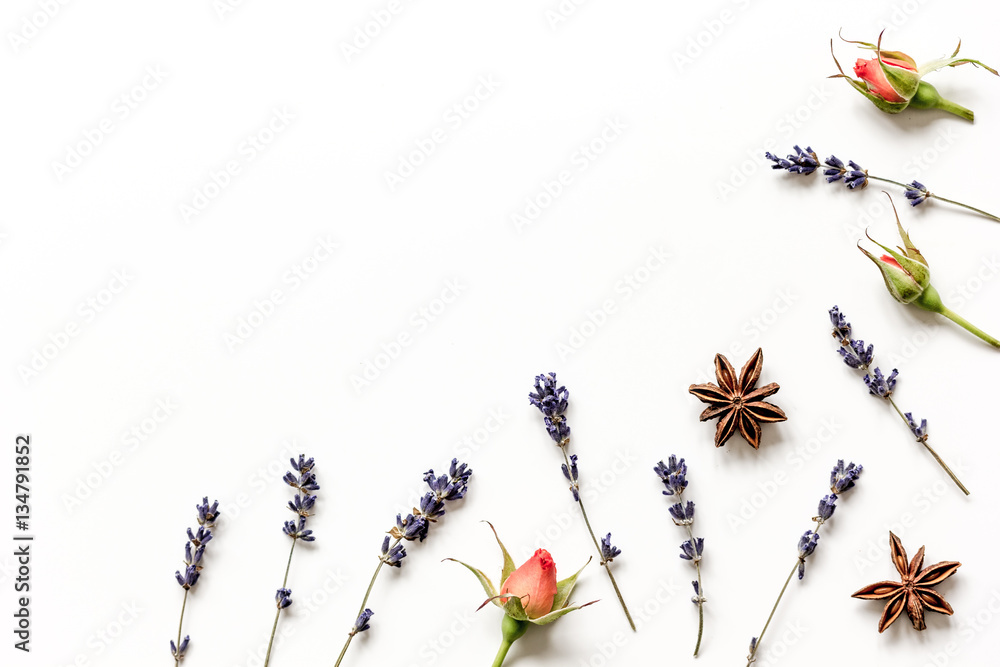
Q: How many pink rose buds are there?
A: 3